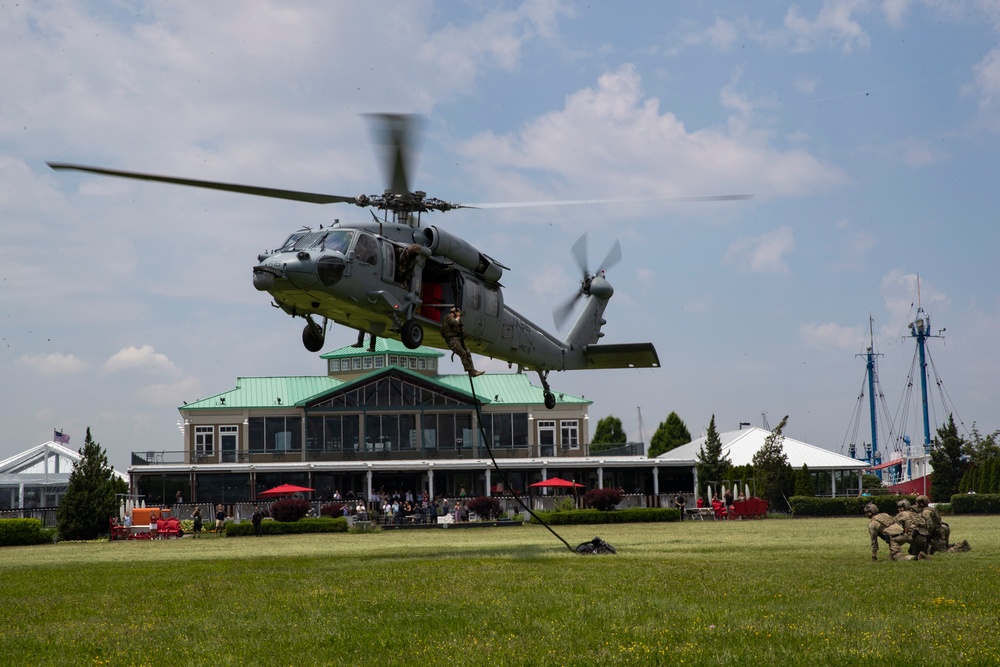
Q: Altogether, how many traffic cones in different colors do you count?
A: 0